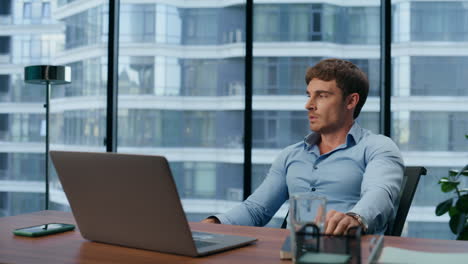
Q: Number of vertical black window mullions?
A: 3